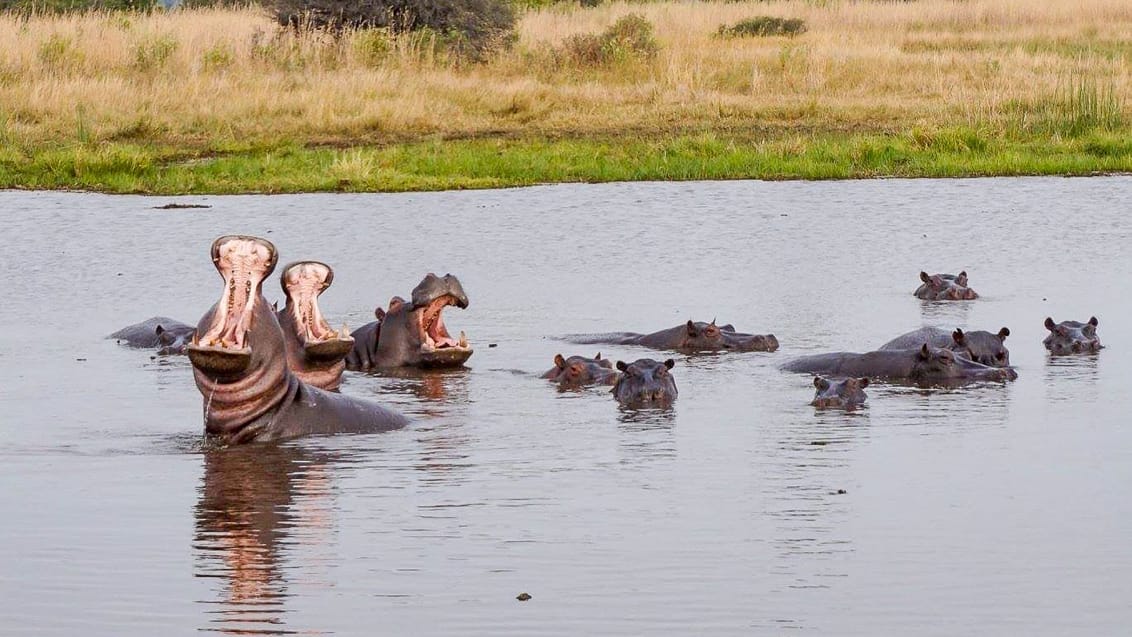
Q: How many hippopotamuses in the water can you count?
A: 12